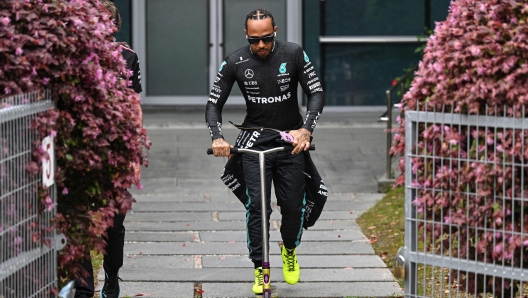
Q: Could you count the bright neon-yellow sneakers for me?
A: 2